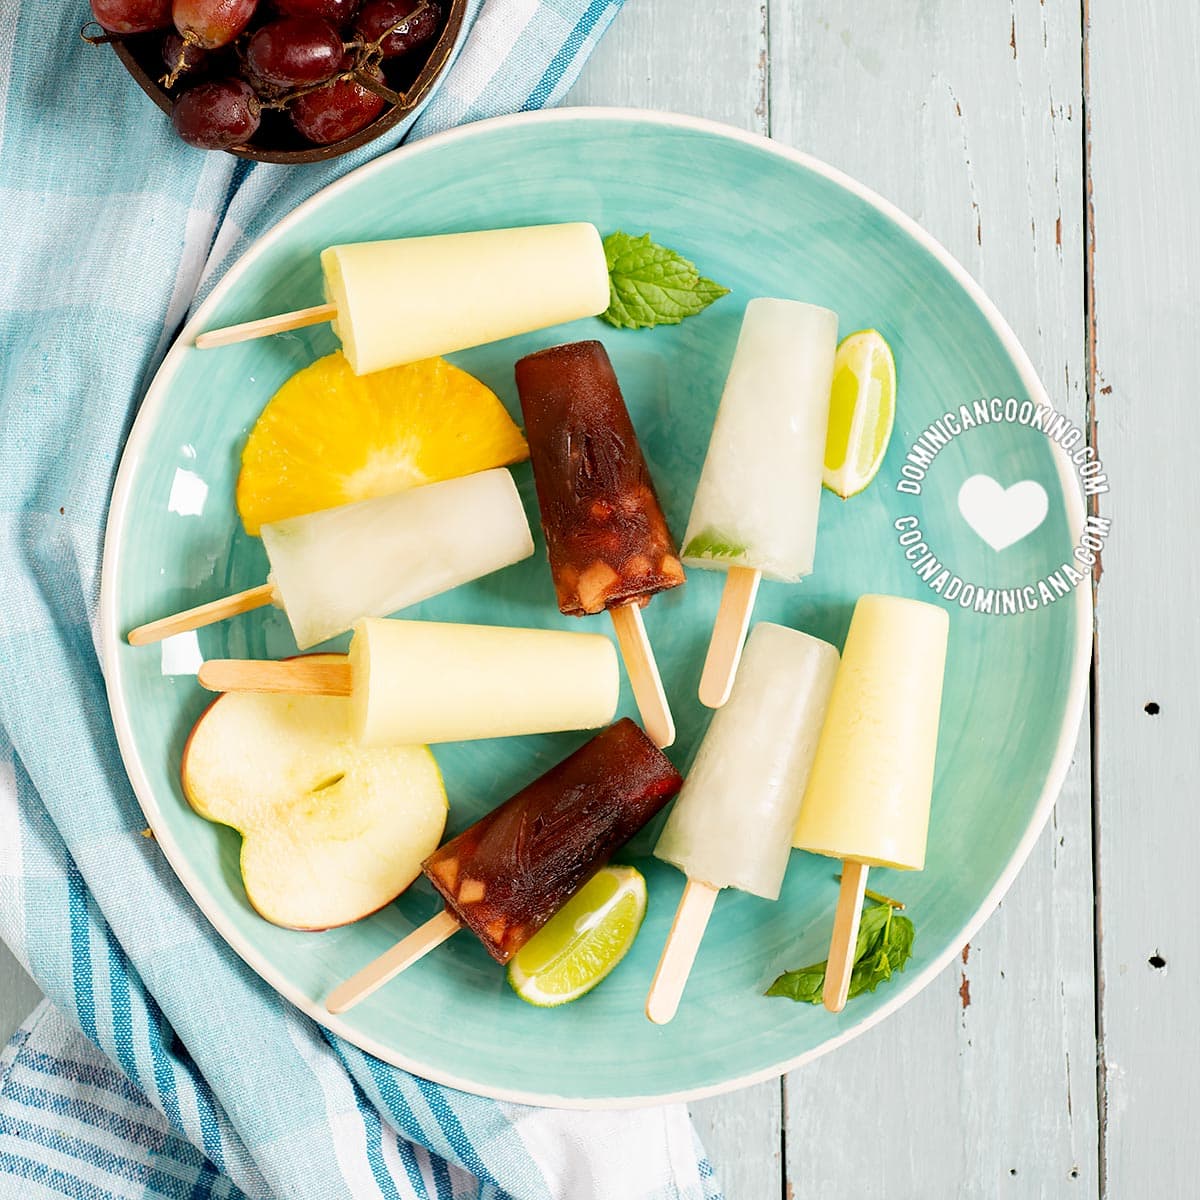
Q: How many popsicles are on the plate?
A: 8